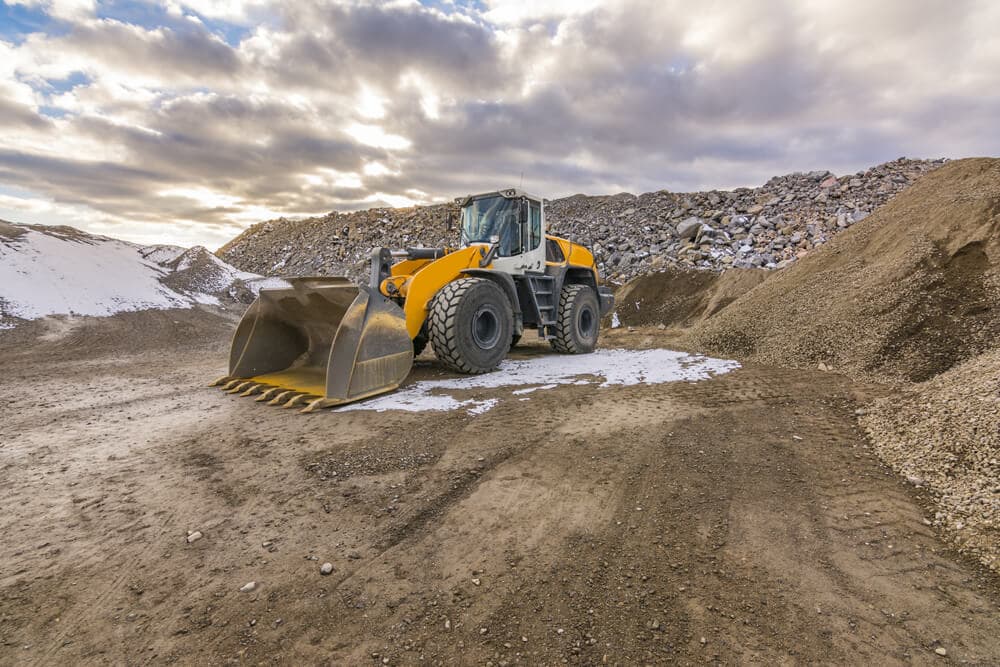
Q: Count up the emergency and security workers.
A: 0